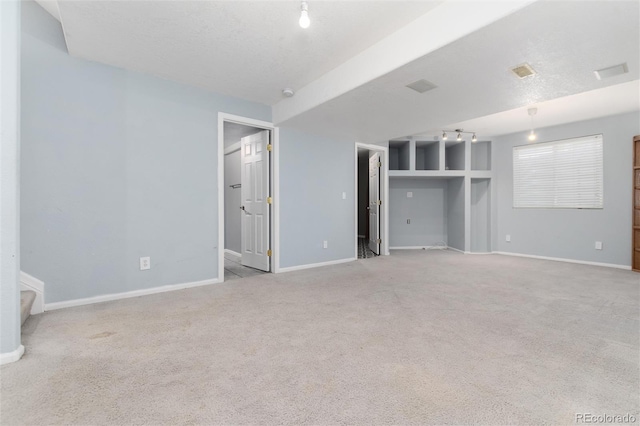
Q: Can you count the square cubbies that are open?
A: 4